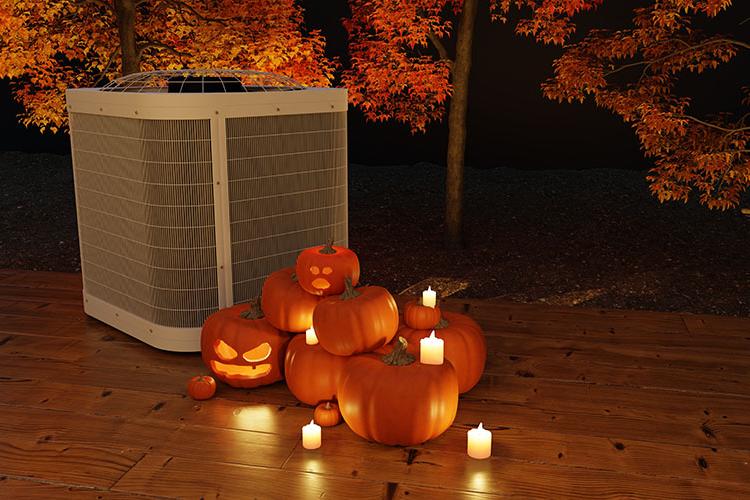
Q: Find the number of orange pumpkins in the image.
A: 10